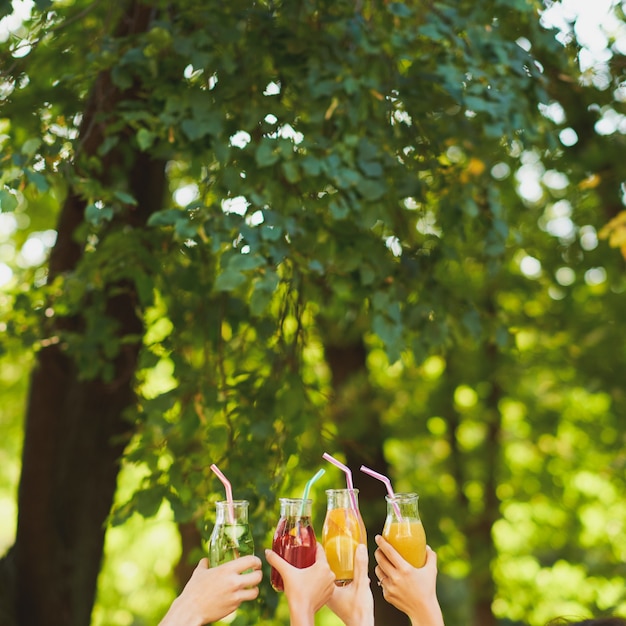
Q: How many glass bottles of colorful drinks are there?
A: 4